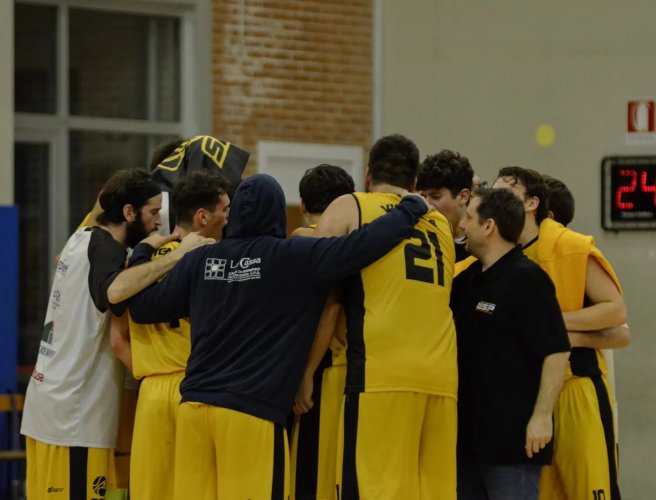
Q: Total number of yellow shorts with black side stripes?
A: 5